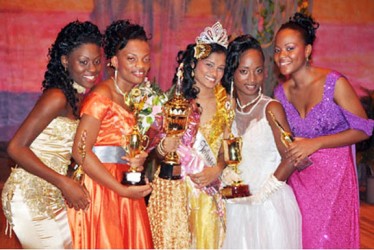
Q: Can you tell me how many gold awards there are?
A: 5